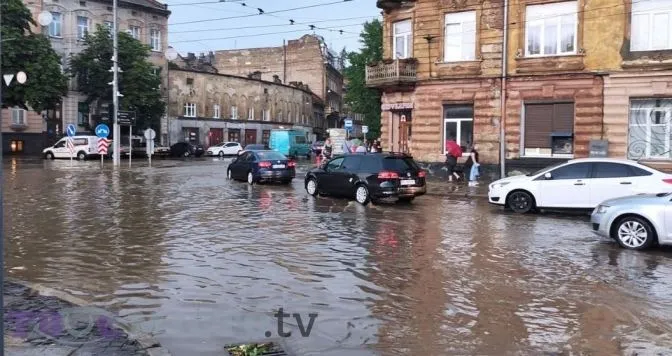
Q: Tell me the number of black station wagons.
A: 1